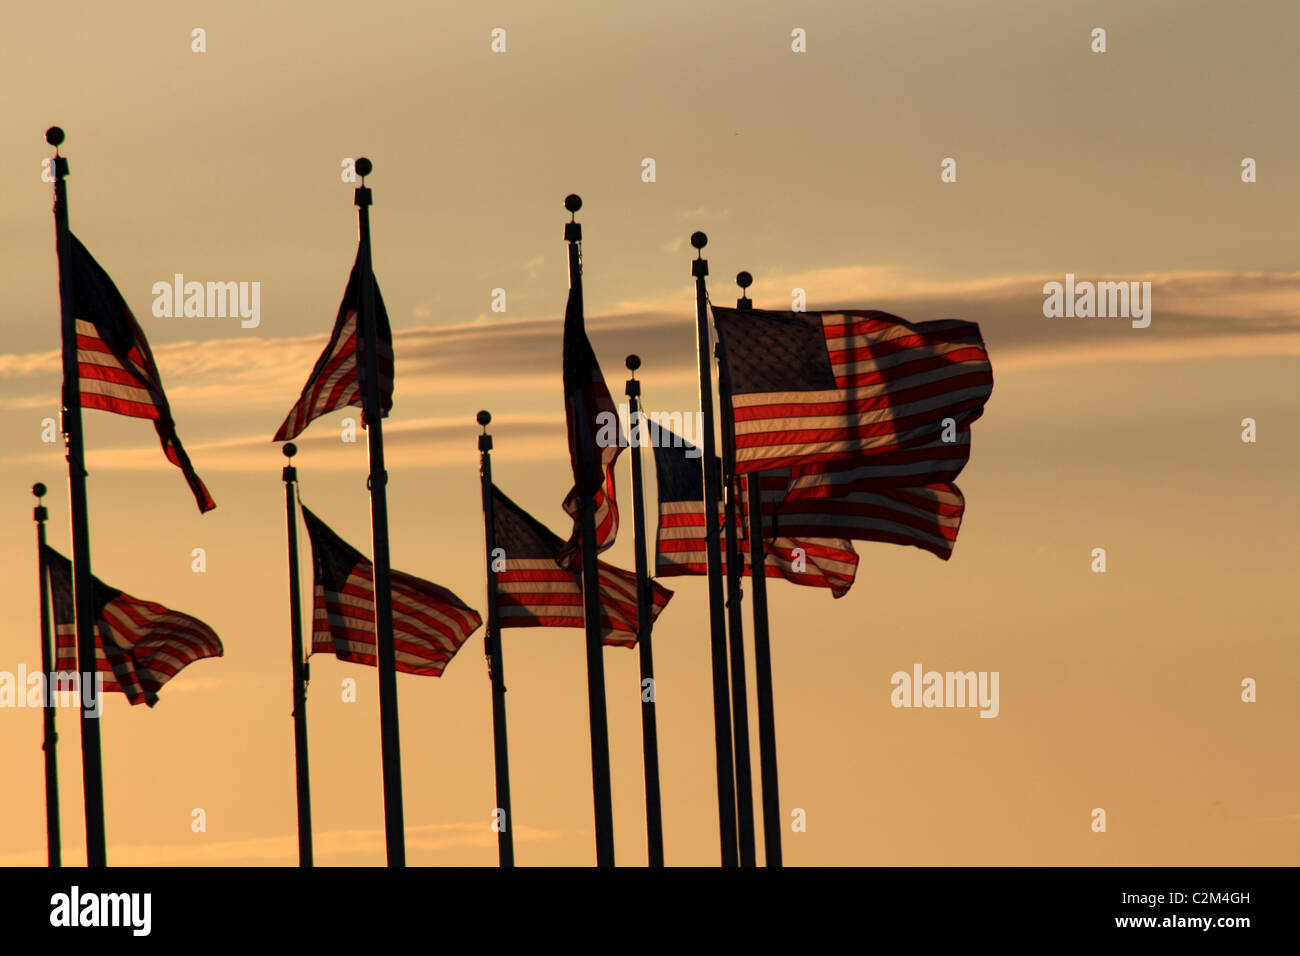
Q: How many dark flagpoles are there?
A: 10